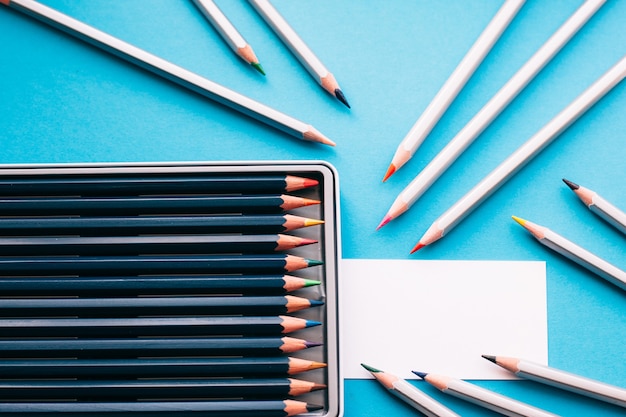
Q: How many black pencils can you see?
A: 12